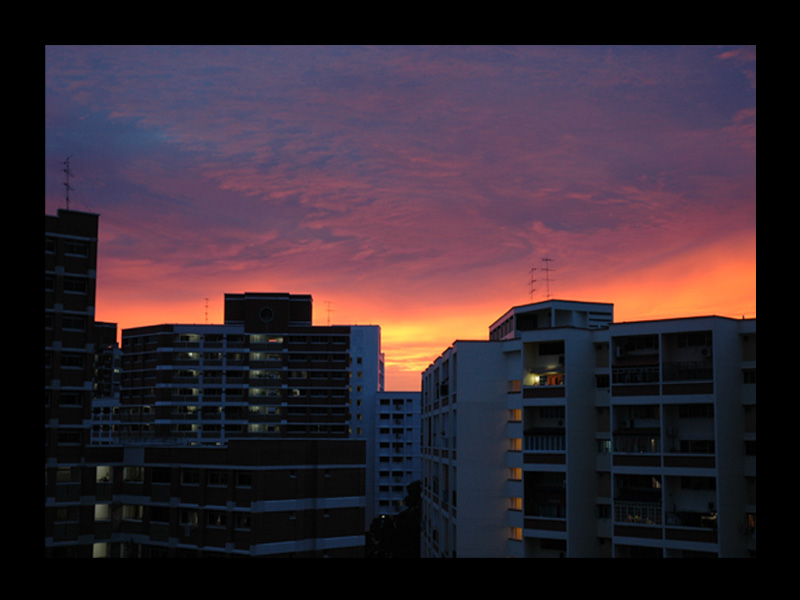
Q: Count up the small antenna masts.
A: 5